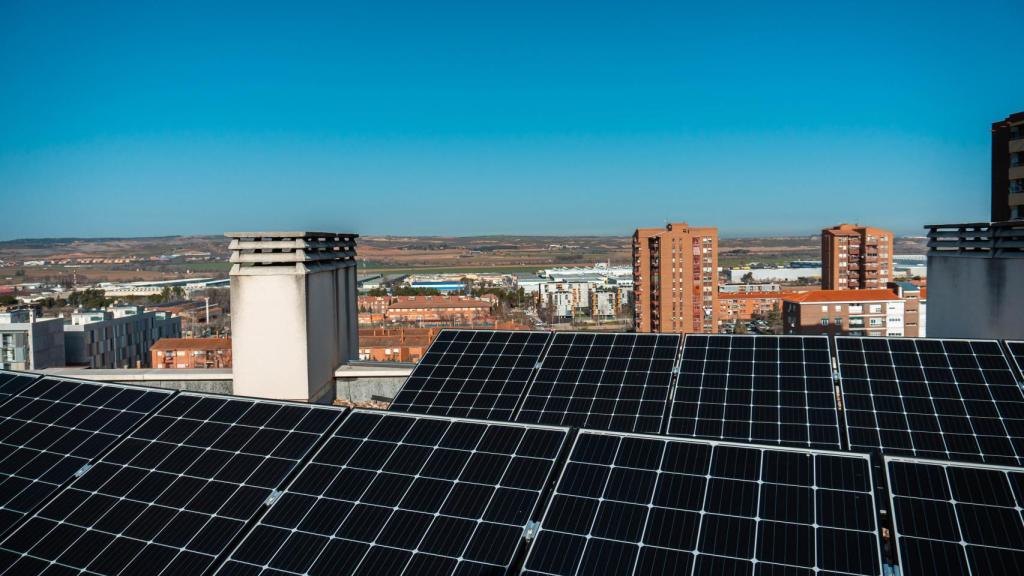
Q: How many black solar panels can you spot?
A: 11